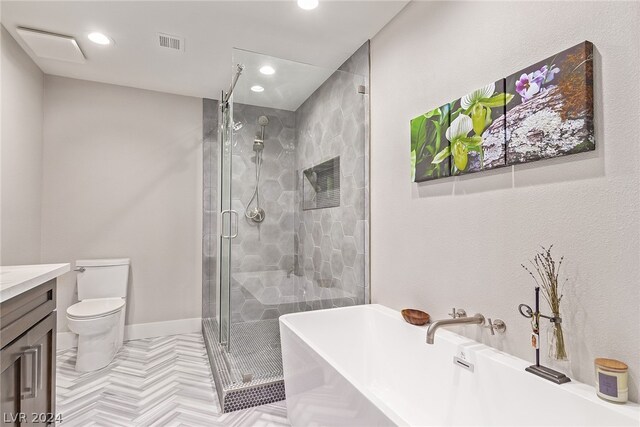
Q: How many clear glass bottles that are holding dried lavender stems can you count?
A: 1